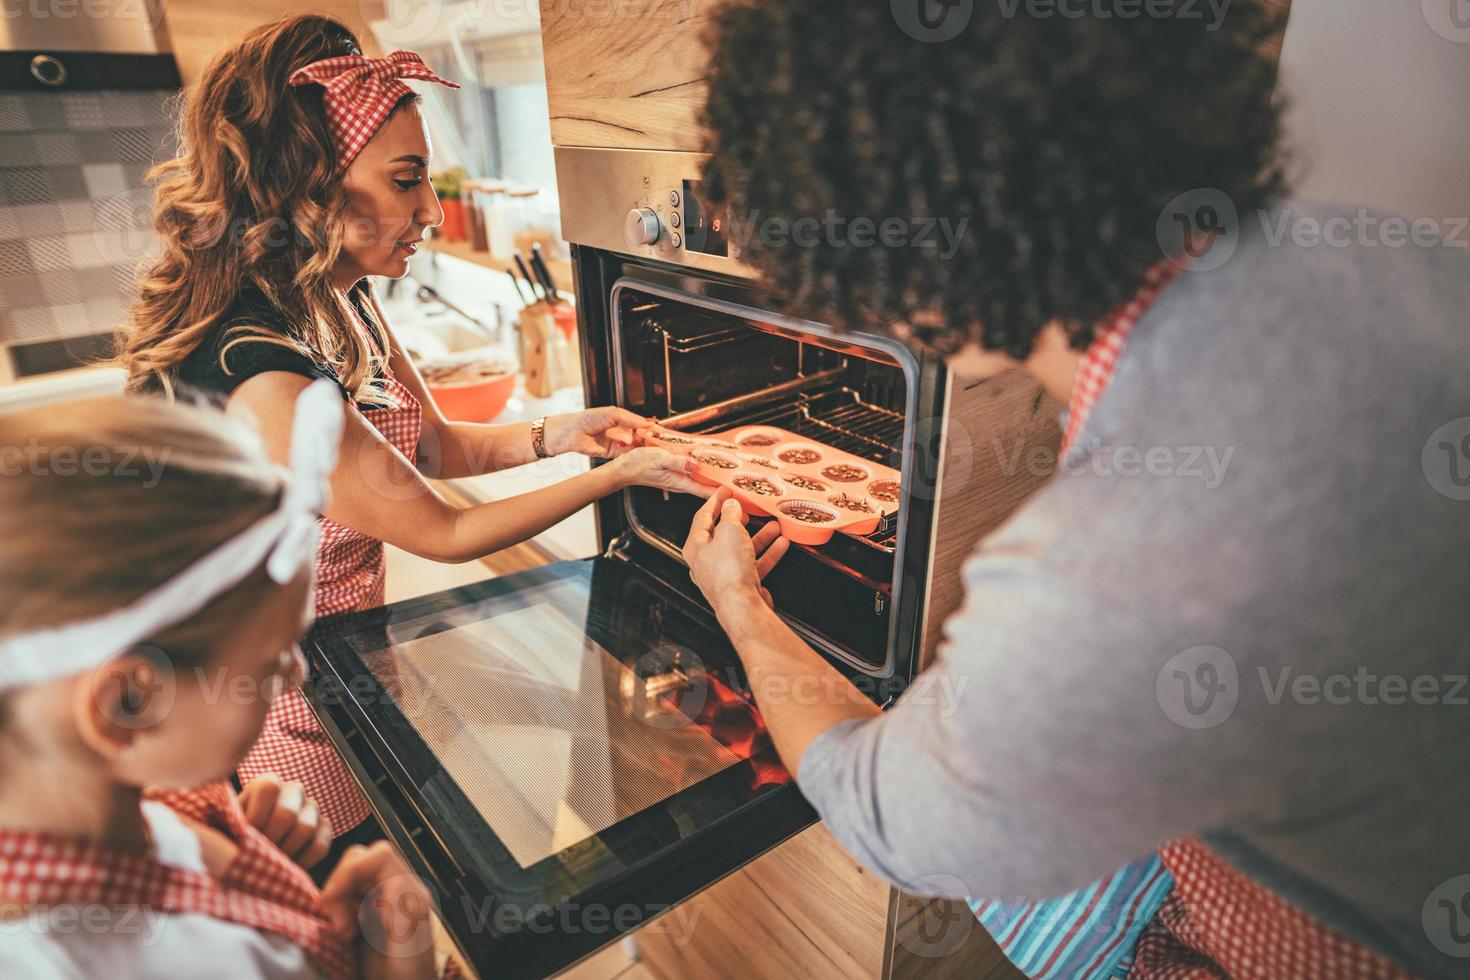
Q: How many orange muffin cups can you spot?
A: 12